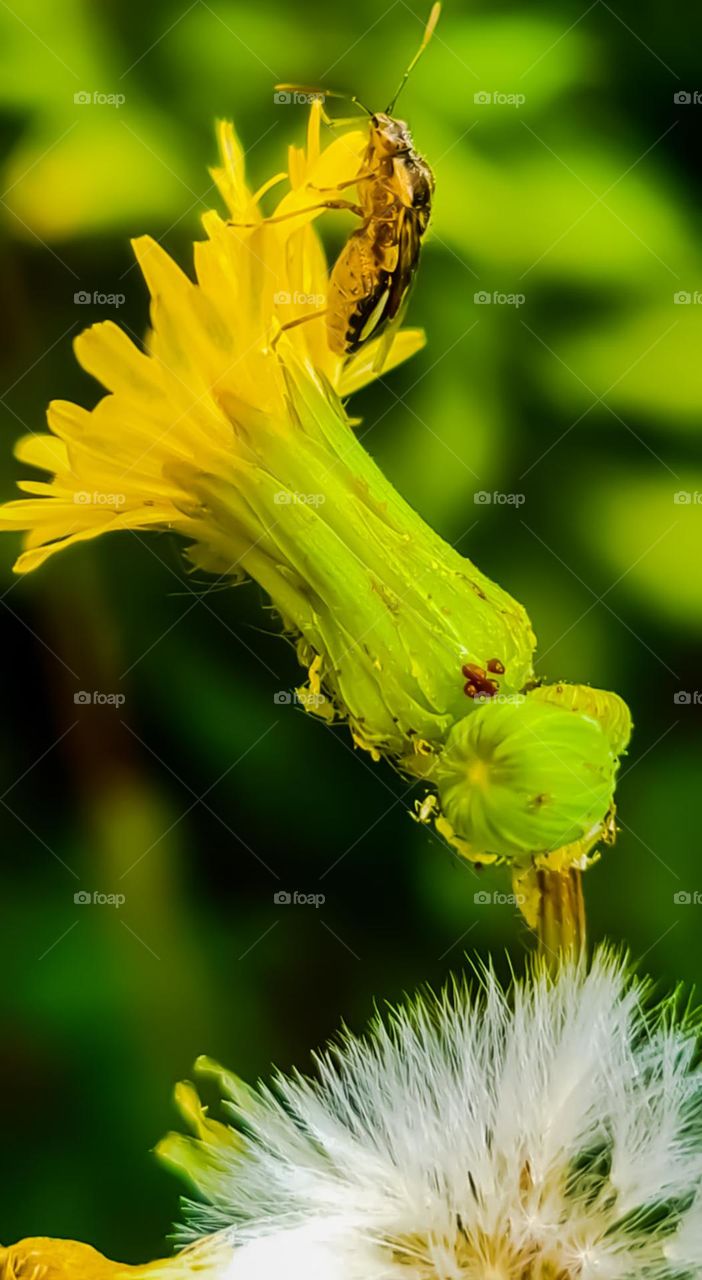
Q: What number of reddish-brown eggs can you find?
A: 4